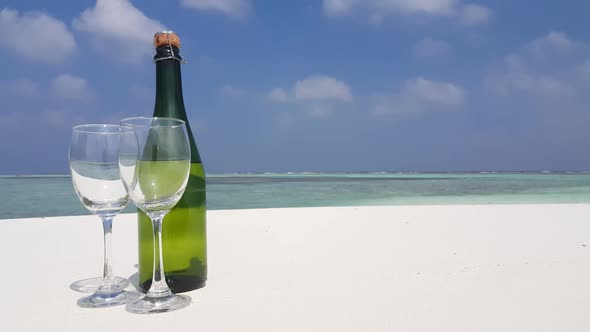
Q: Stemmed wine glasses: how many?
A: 2